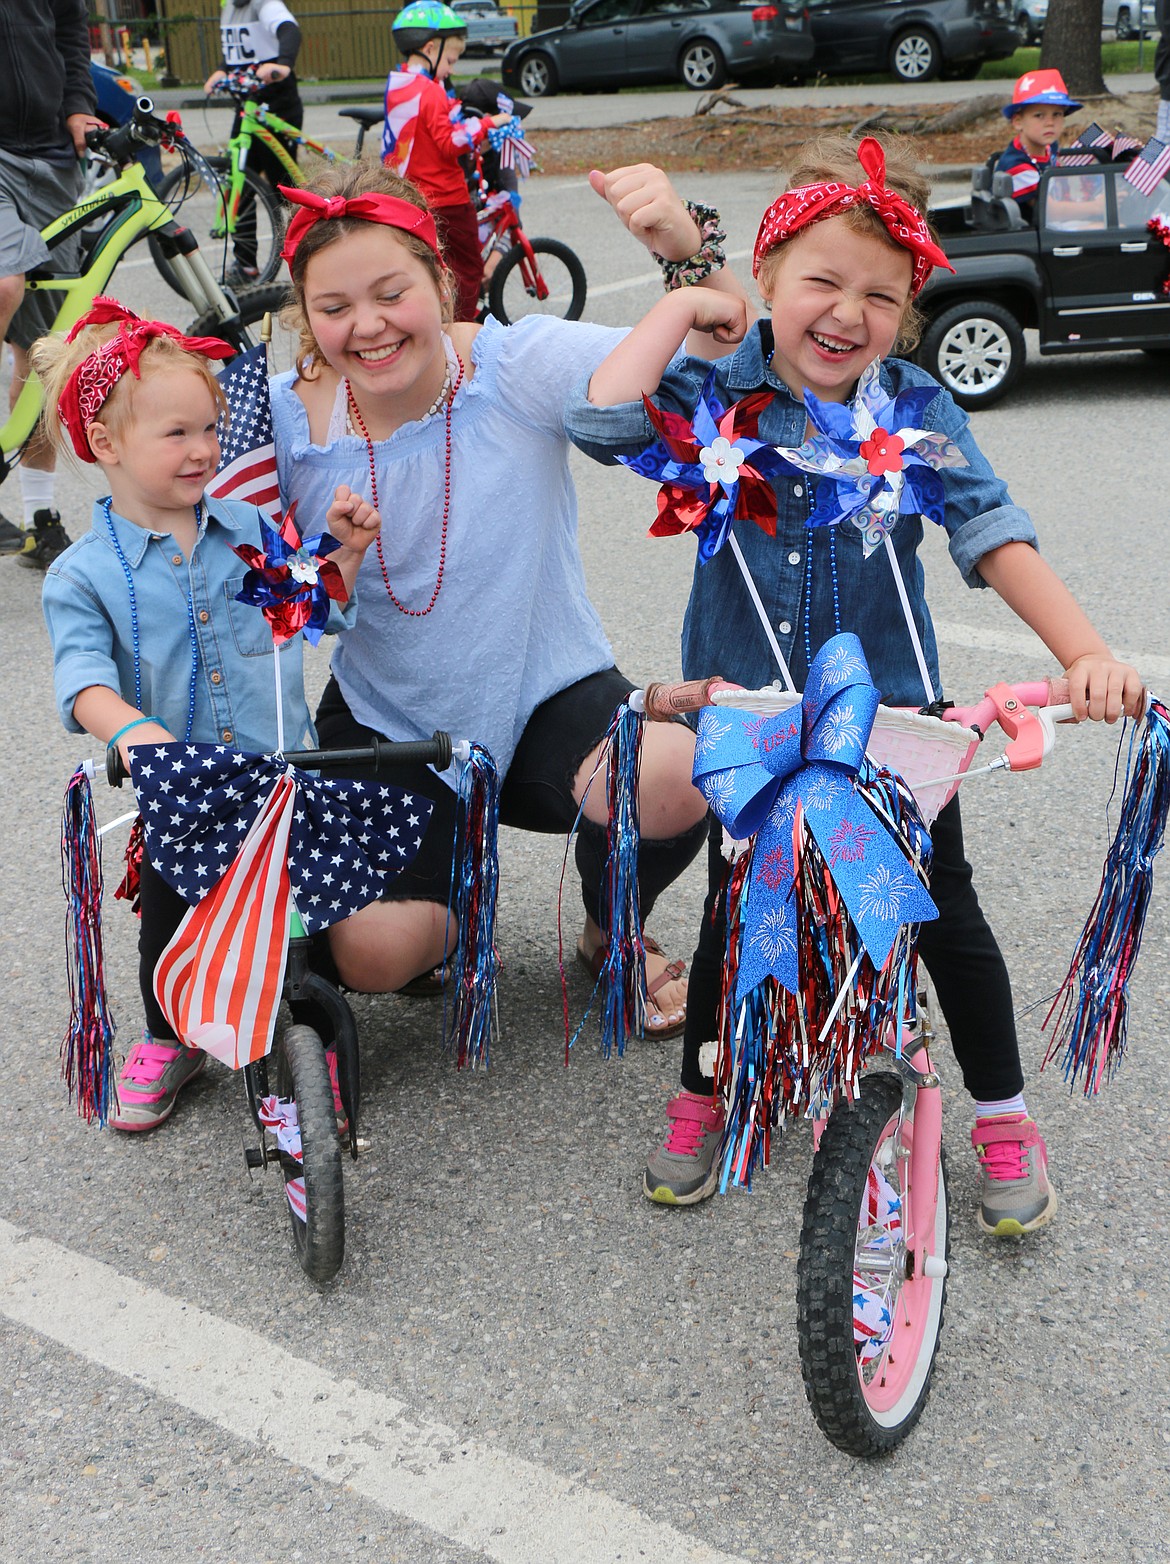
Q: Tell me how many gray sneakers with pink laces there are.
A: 2